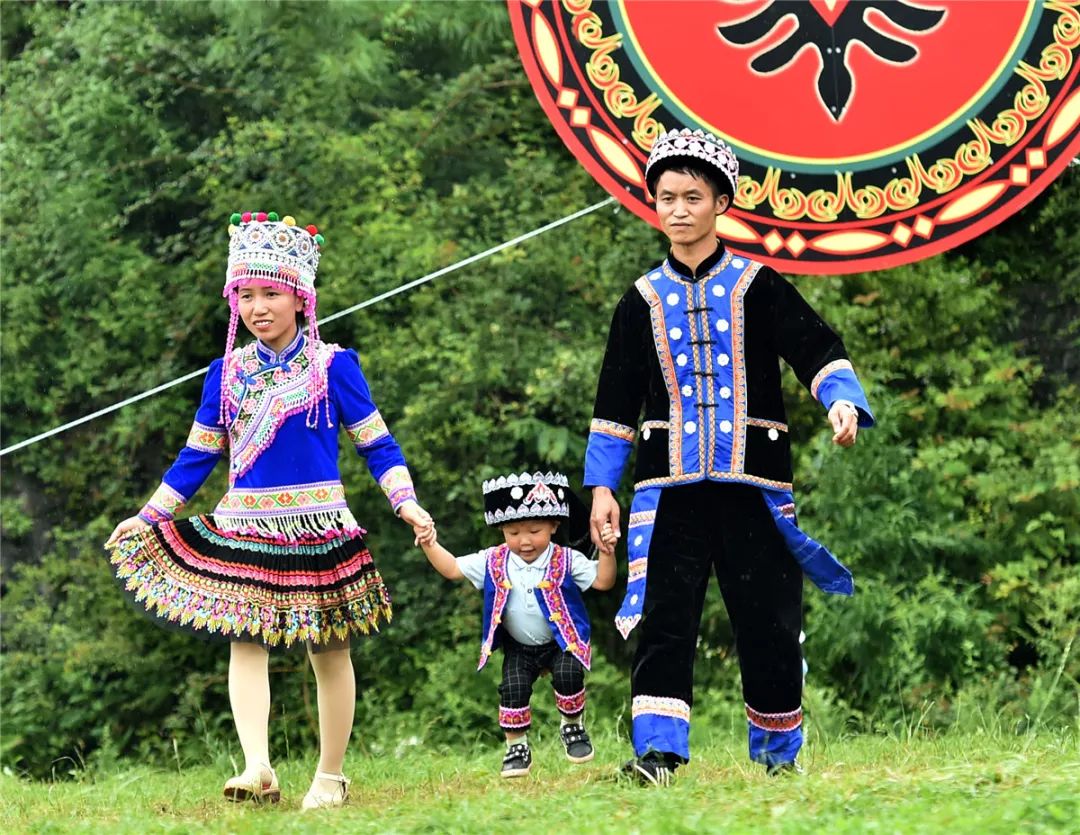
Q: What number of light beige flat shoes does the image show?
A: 2